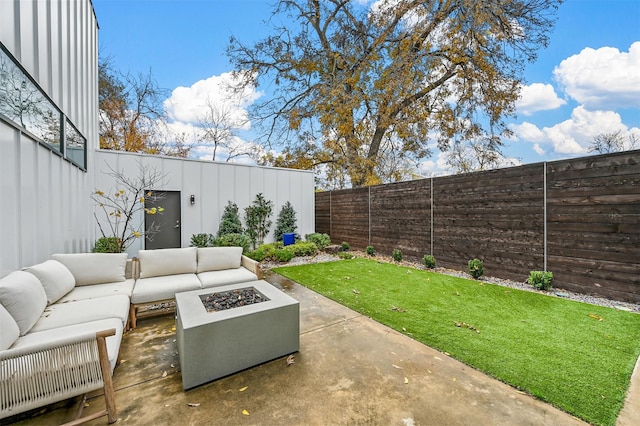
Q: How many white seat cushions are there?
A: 5